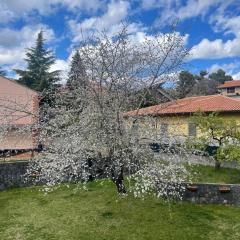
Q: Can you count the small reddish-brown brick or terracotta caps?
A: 2